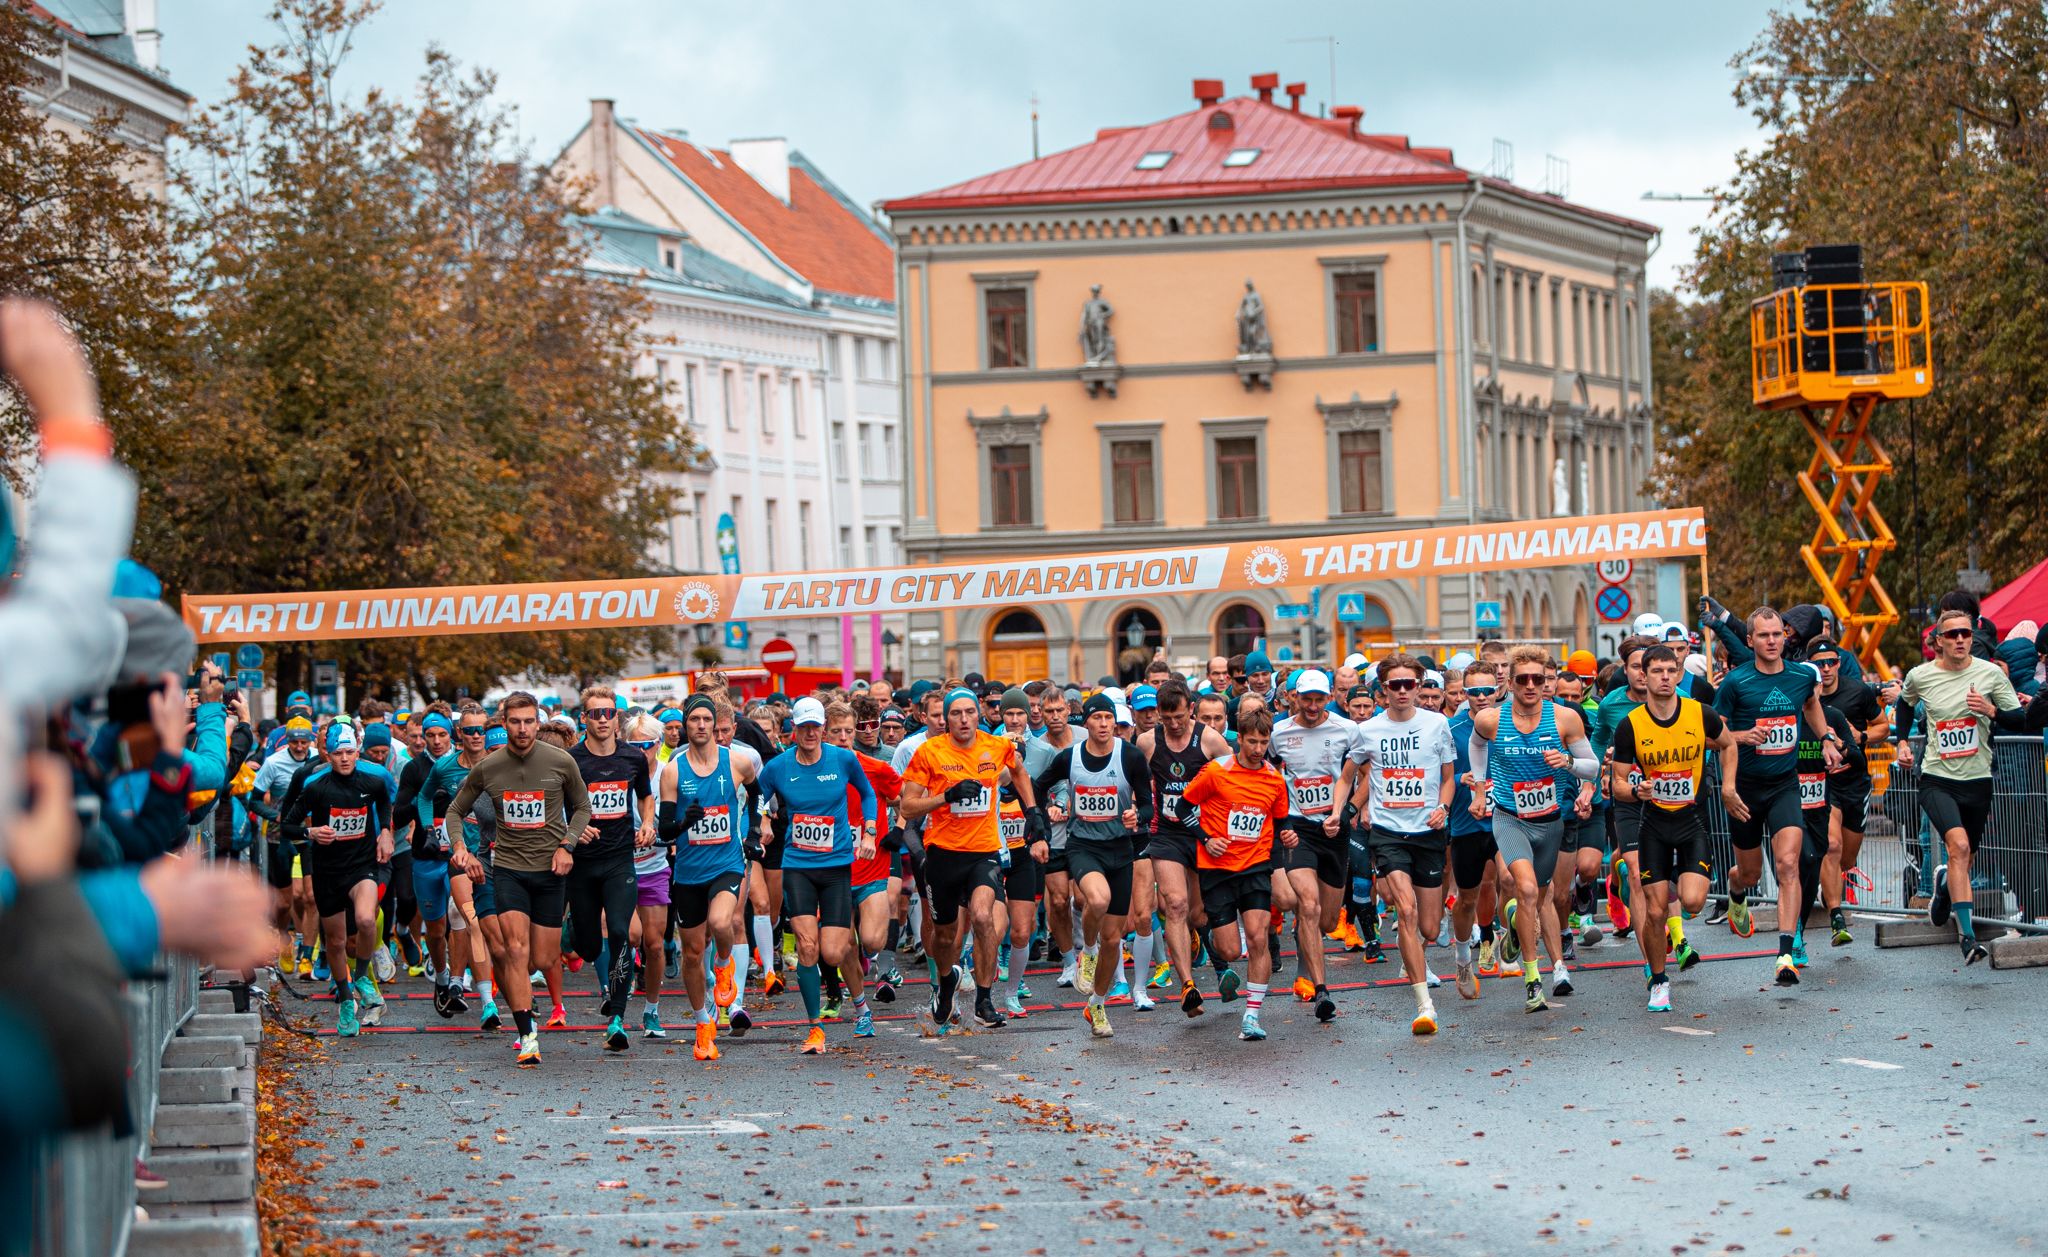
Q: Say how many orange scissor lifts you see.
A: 1